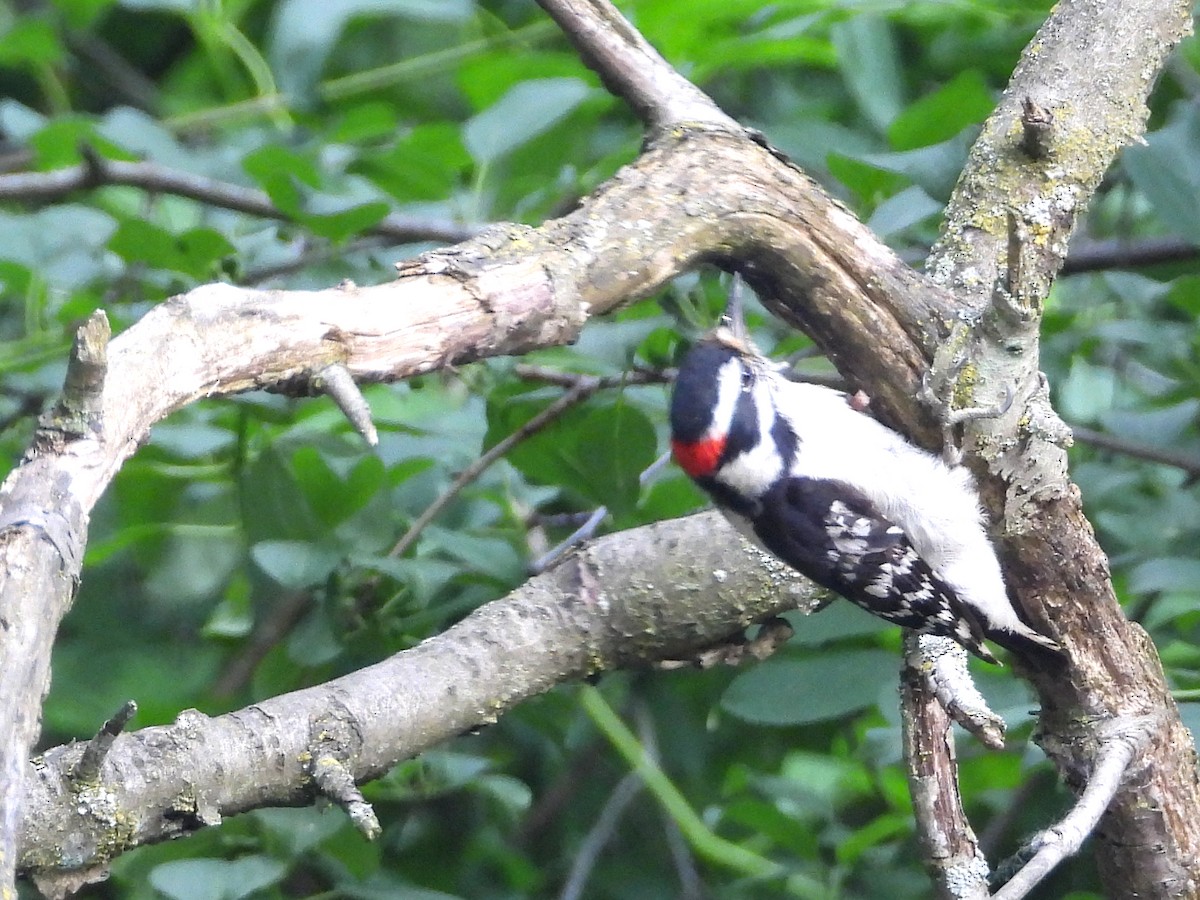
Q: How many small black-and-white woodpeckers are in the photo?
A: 1